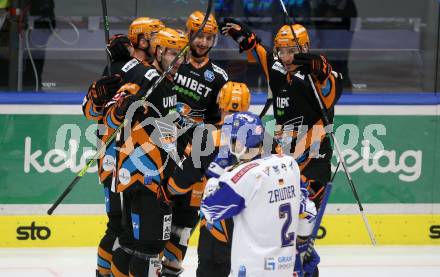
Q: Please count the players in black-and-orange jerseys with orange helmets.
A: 5